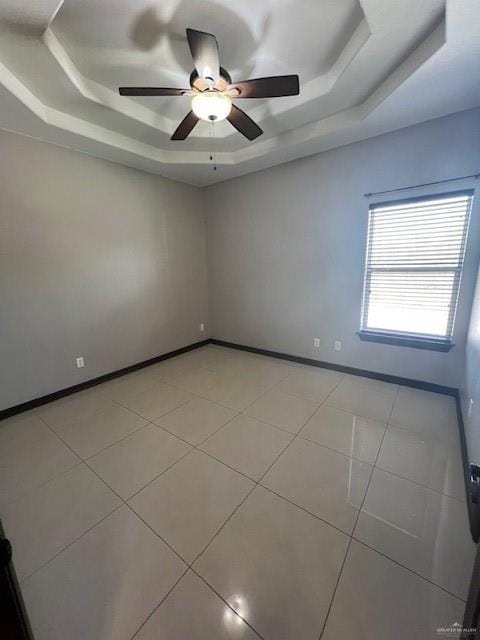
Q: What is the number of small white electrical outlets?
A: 4